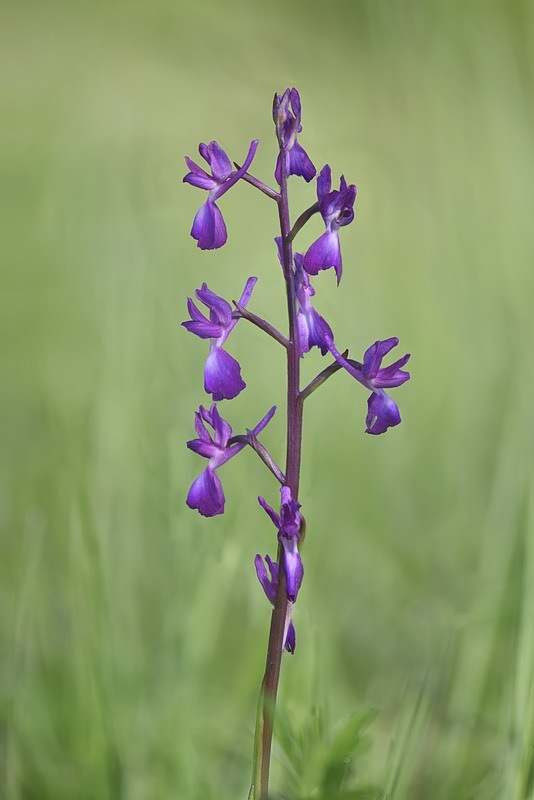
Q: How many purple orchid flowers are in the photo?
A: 9